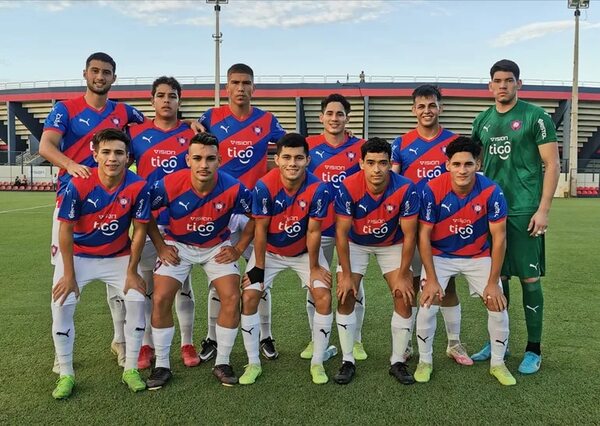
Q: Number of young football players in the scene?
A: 11